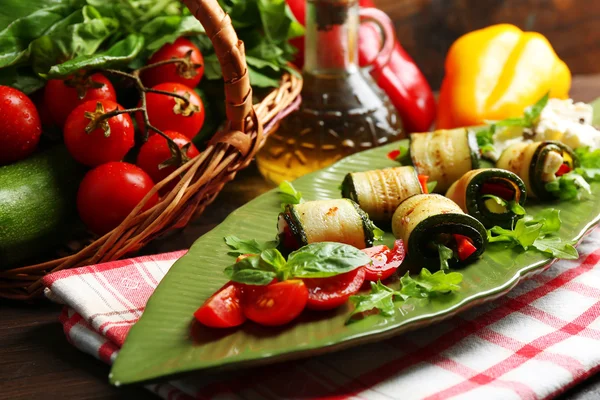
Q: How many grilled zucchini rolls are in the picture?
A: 6